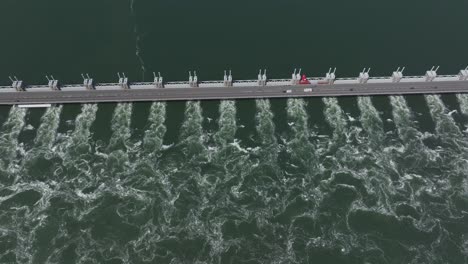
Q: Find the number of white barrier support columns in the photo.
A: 14